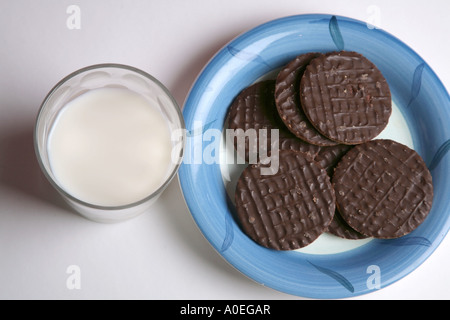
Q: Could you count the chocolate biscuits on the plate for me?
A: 6